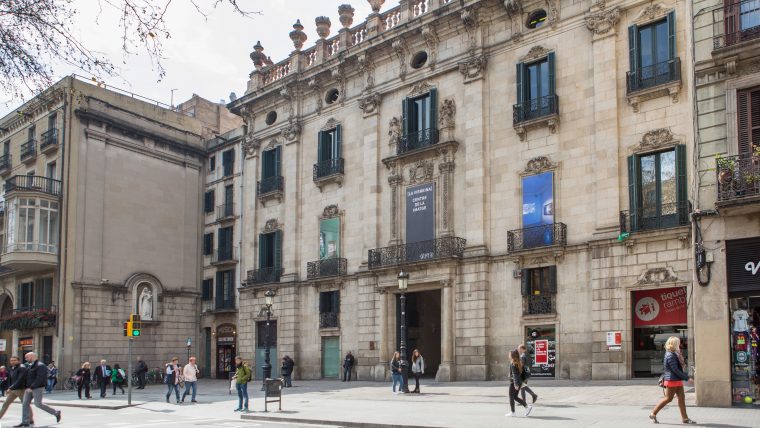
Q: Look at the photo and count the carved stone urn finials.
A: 5